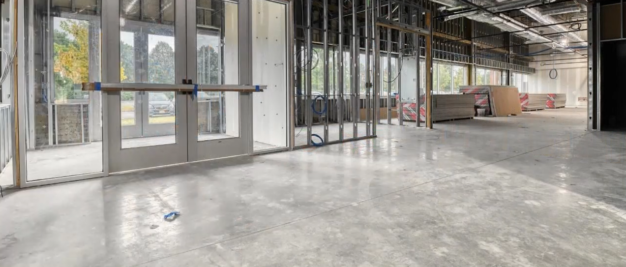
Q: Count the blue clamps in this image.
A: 3